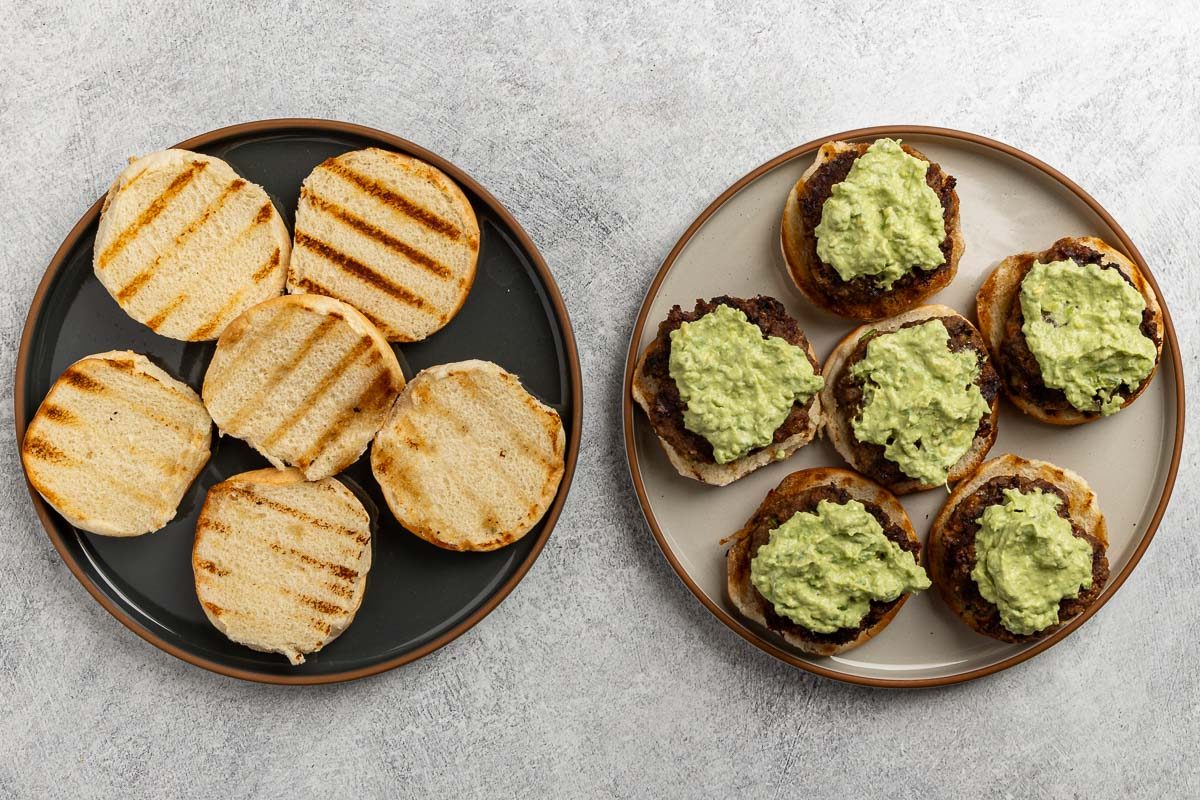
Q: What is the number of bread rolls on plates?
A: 12